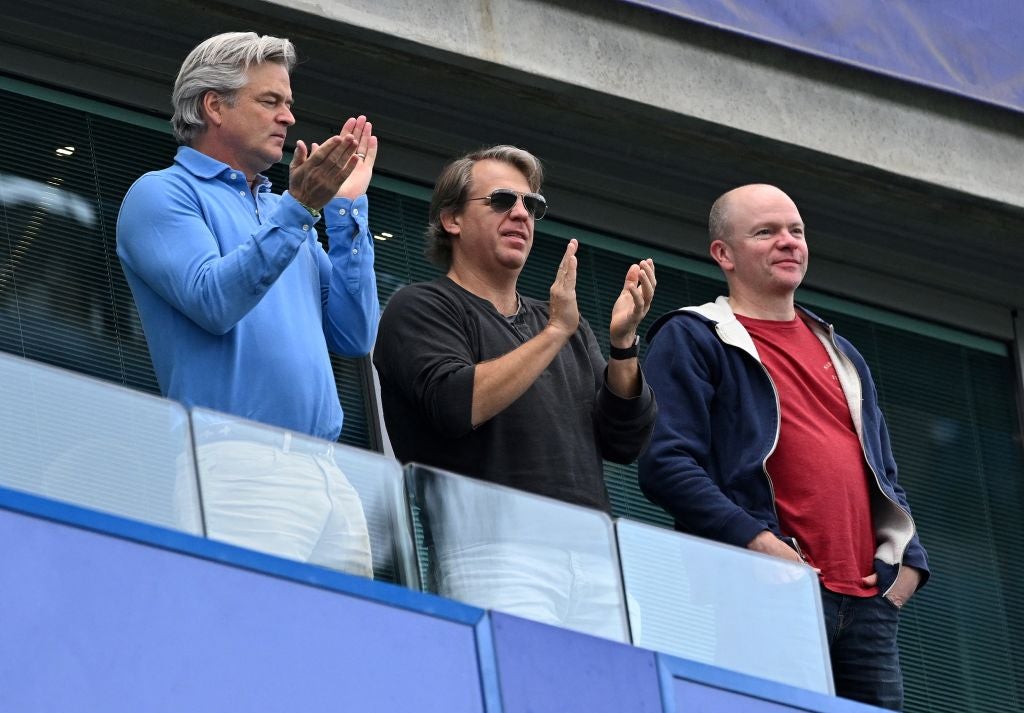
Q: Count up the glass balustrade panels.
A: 4